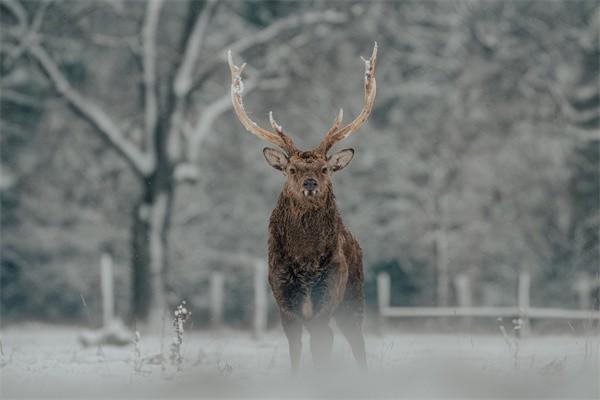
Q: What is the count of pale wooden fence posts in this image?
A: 7